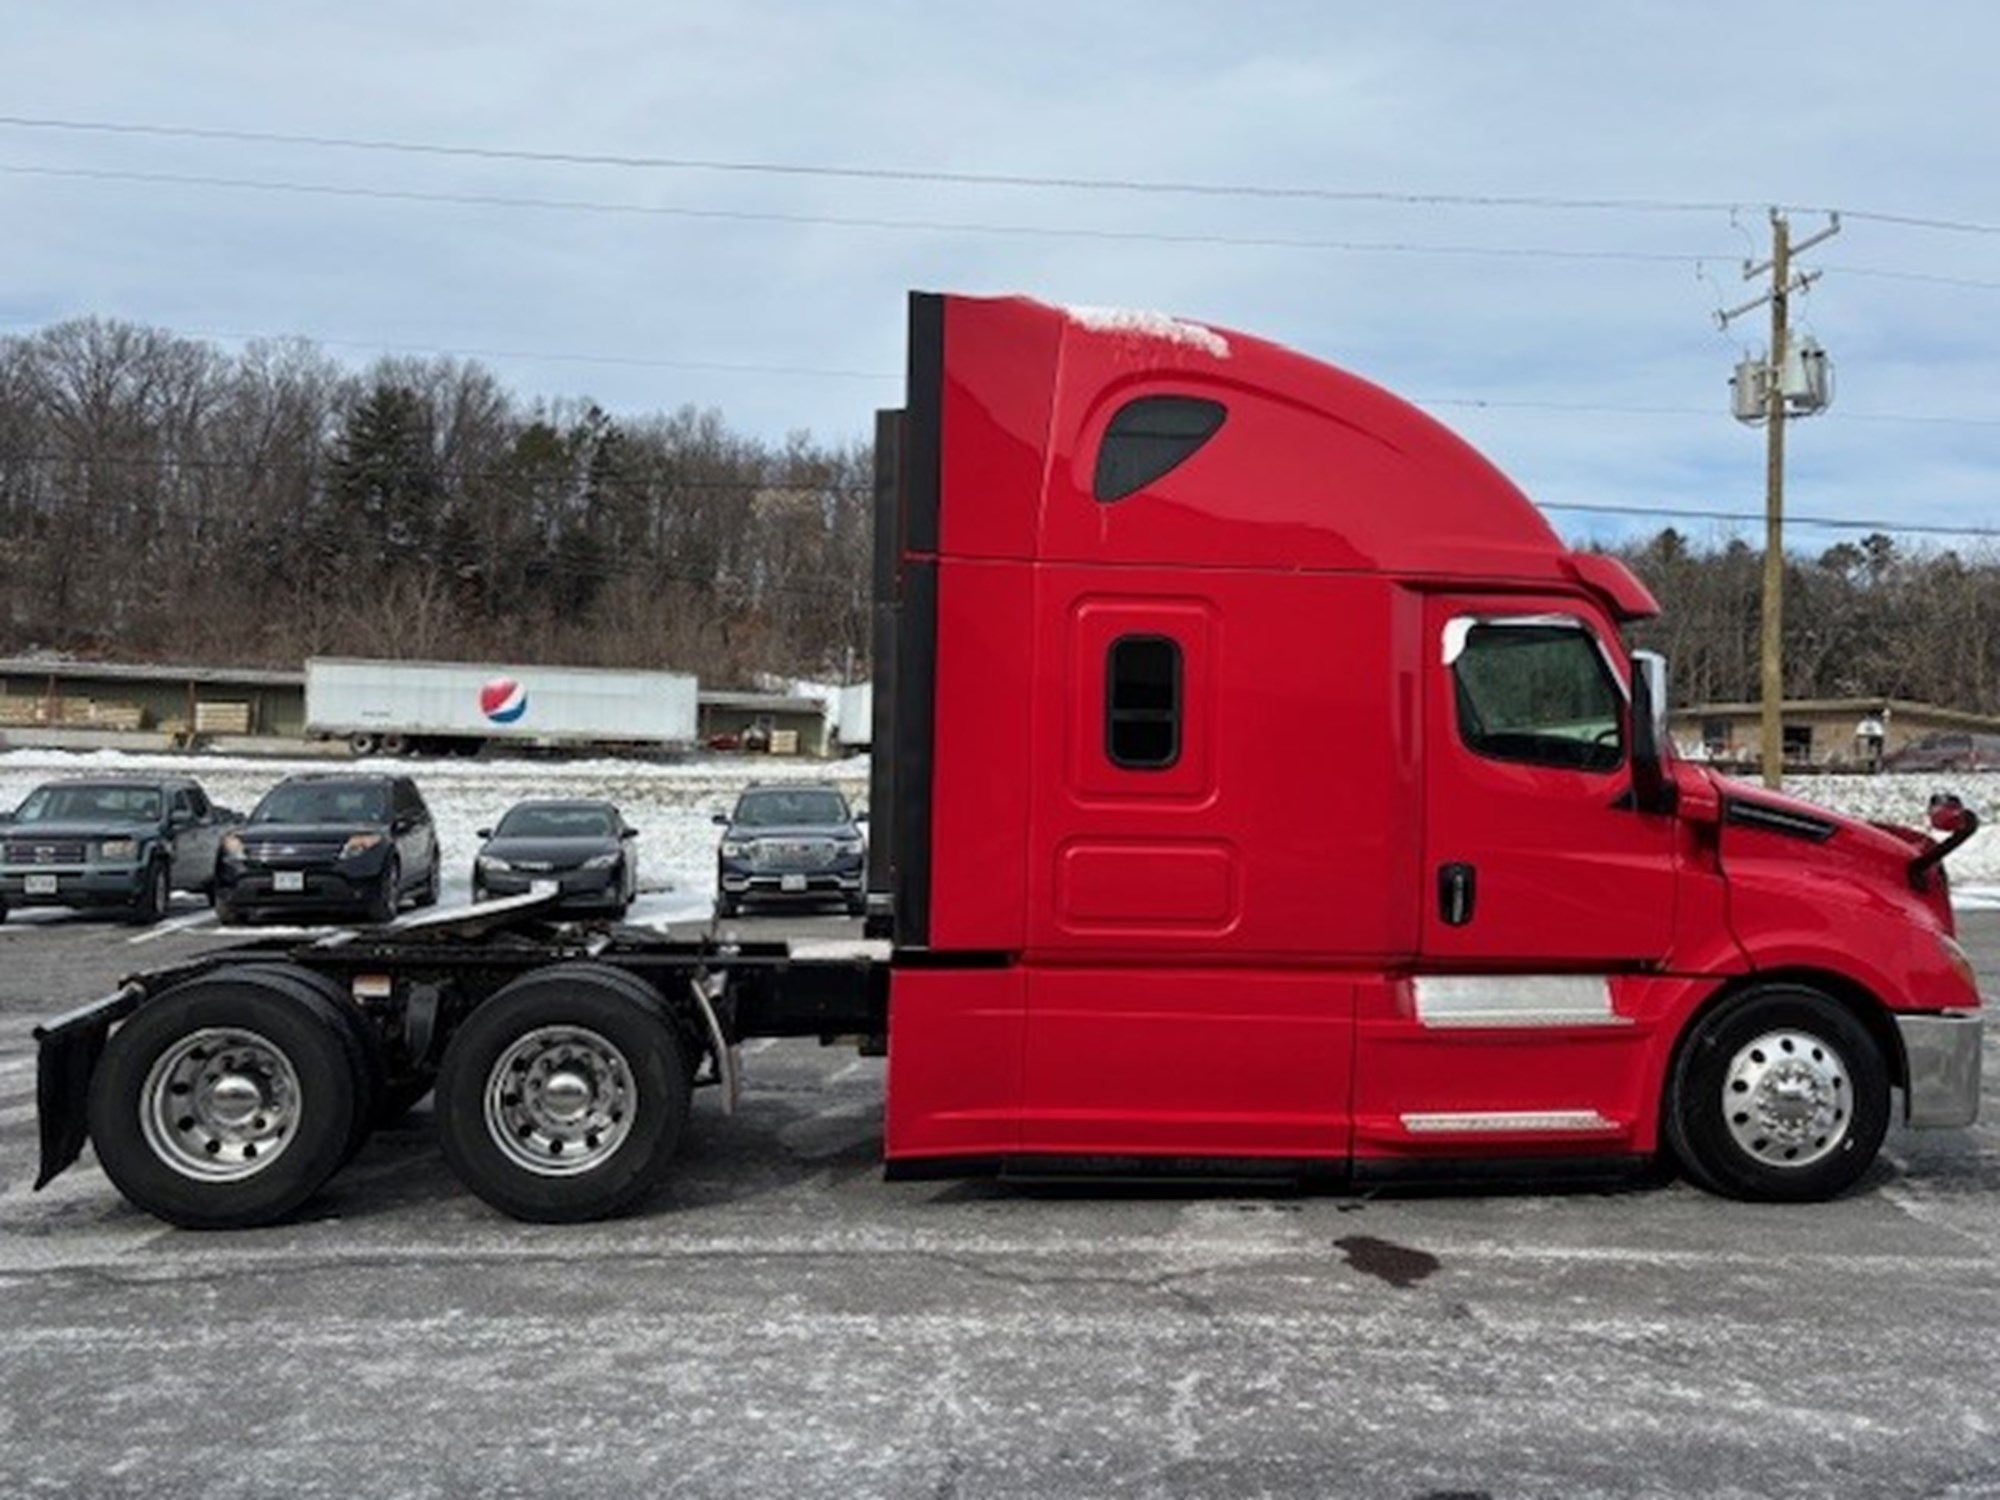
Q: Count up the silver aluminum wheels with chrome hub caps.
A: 3